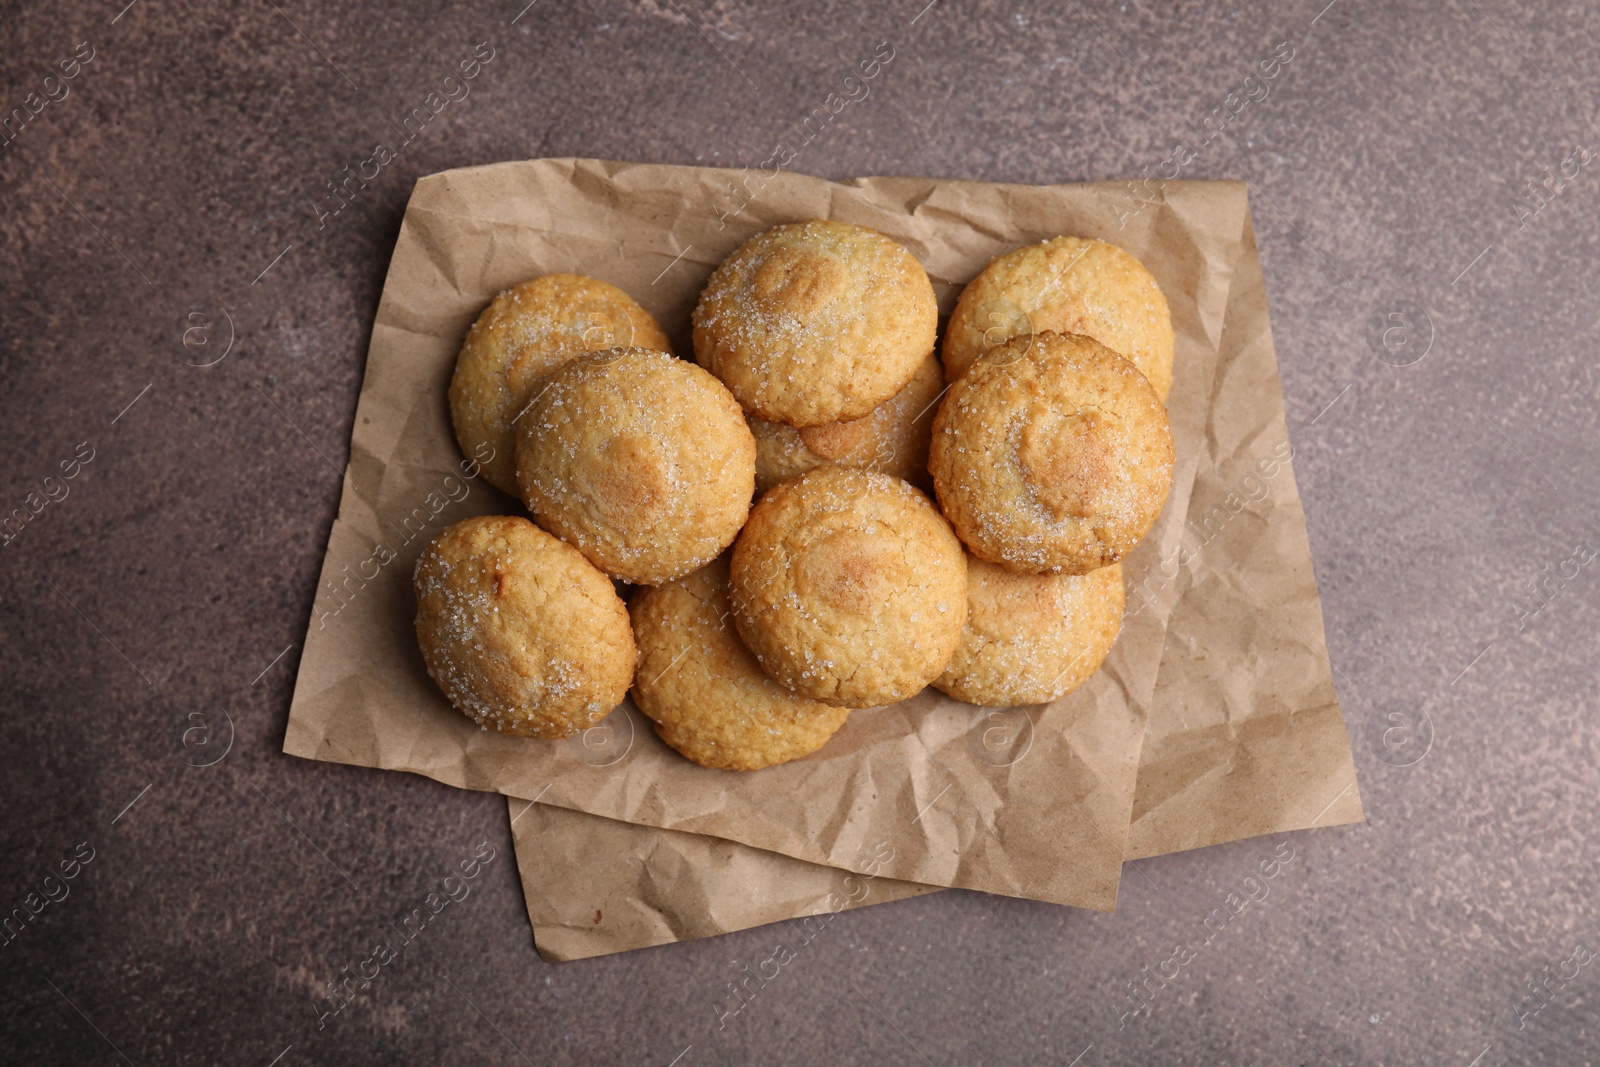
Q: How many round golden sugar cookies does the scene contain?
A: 10